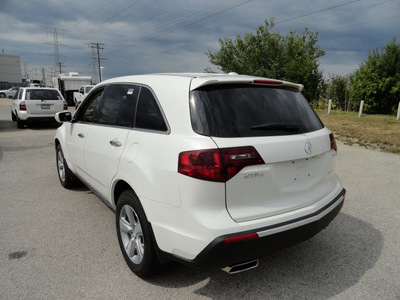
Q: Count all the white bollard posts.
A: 3